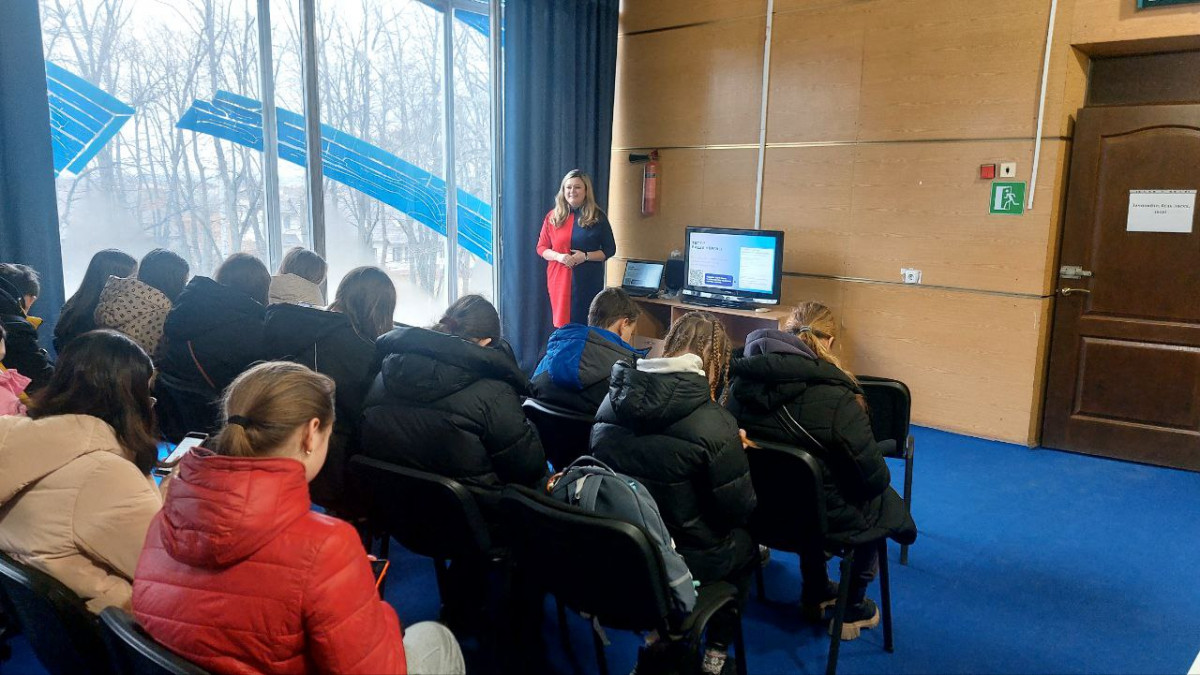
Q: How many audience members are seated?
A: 13